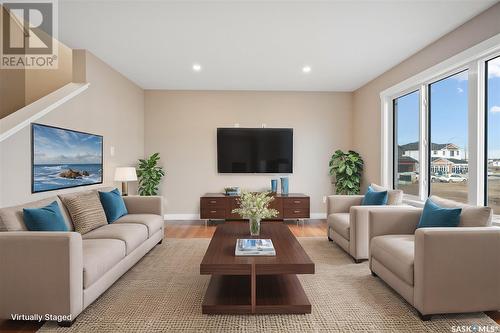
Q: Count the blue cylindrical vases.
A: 2